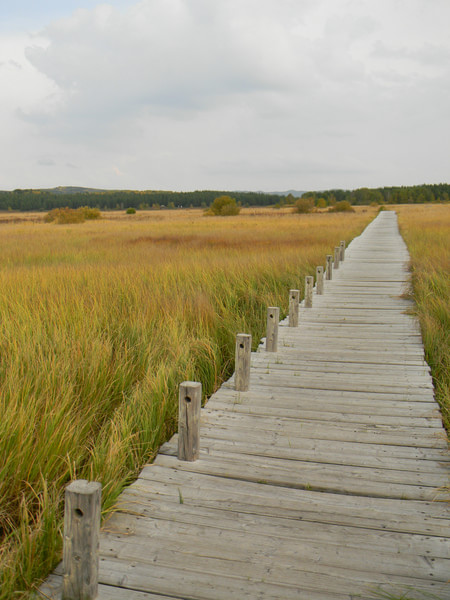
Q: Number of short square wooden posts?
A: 10